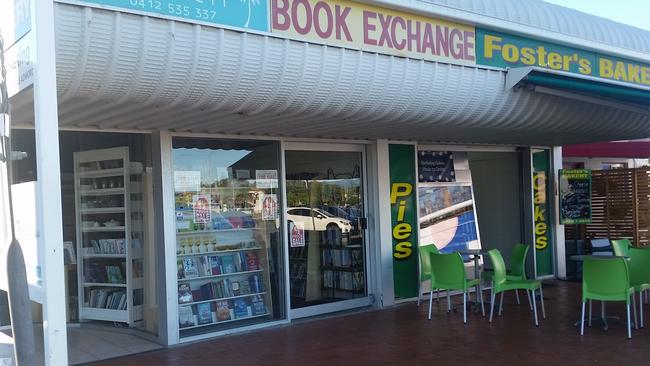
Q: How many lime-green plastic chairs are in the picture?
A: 7